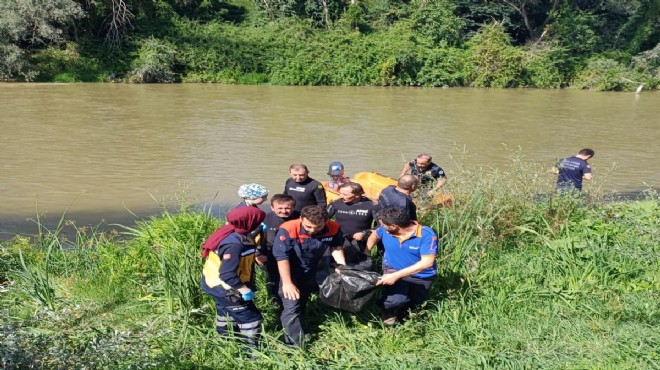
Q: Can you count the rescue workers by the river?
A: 11